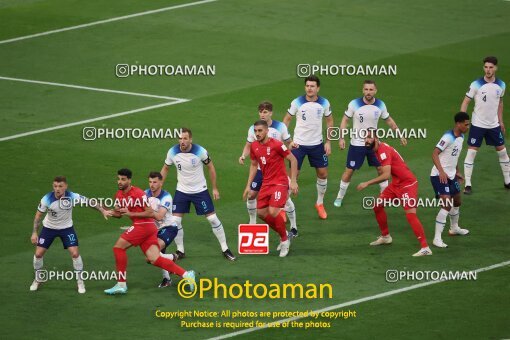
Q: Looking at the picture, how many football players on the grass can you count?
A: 11